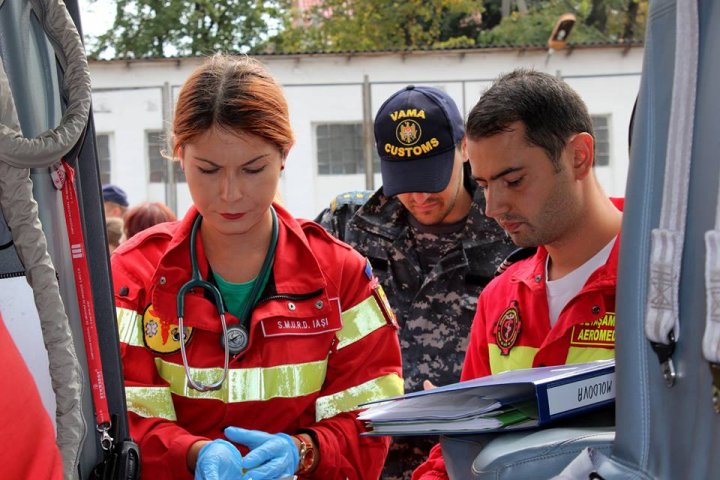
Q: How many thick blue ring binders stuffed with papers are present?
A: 1